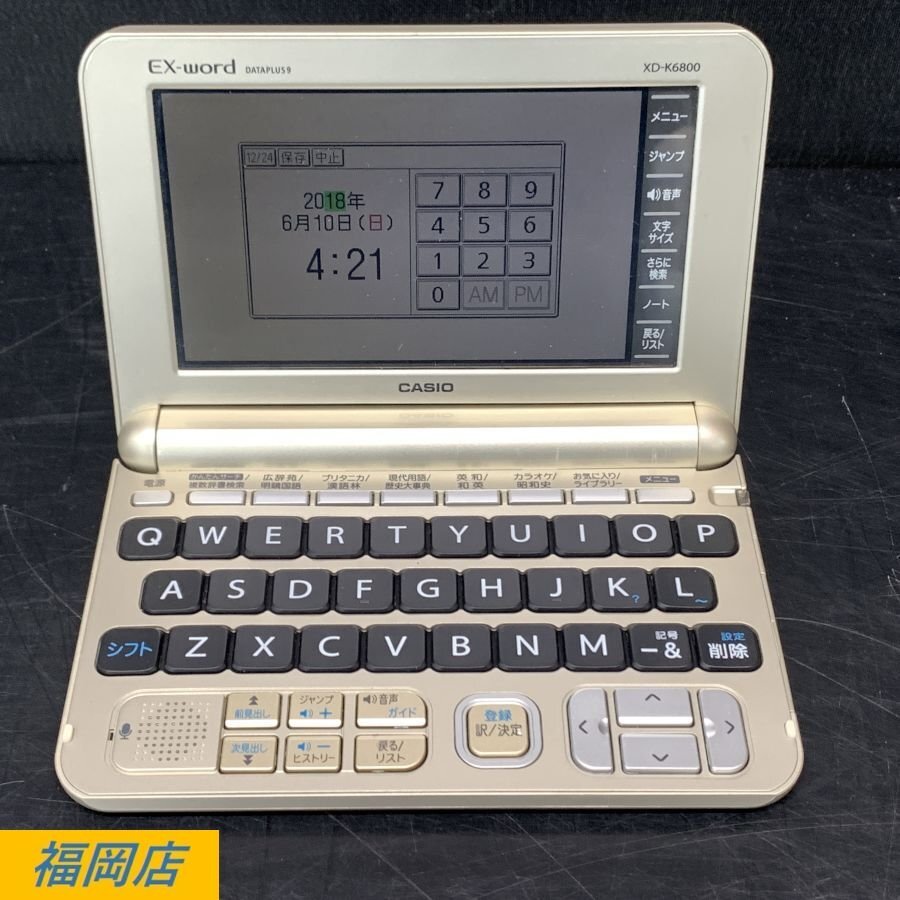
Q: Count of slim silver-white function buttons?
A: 9